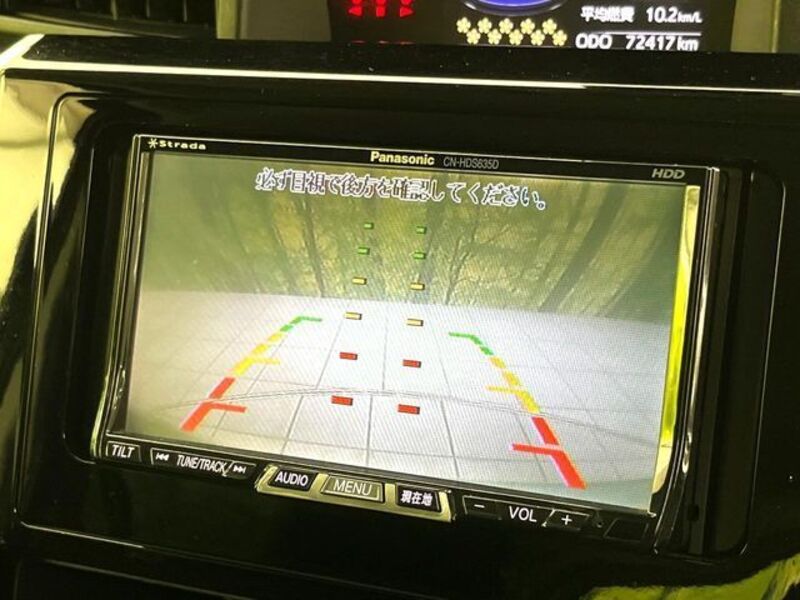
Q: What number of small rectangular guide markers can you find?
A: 12